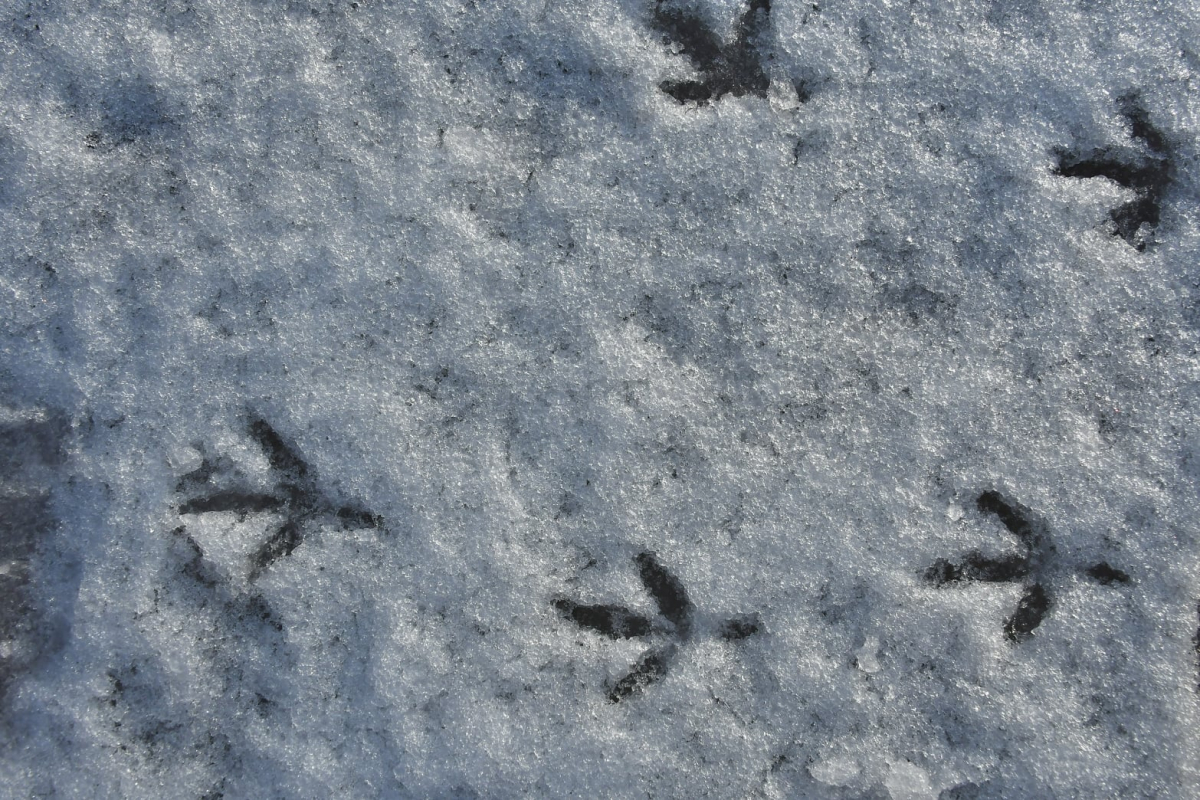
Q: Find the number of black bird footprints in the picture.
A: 5